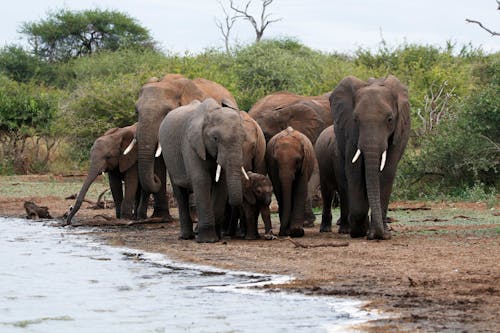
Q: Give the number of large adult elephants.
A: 4